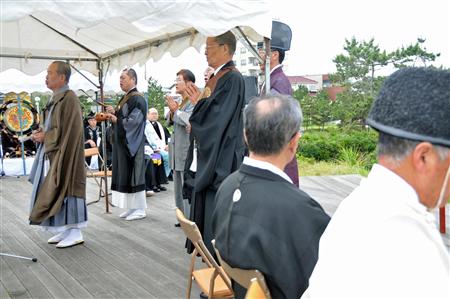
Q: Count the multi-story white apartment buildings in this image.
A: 1